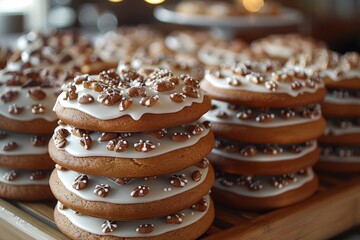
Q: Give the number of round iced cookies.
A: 15